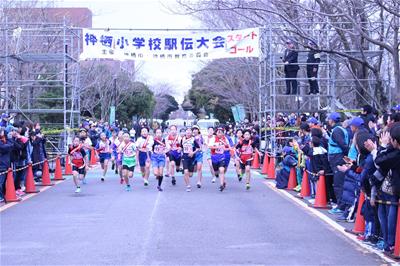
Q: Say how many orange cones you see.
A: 14